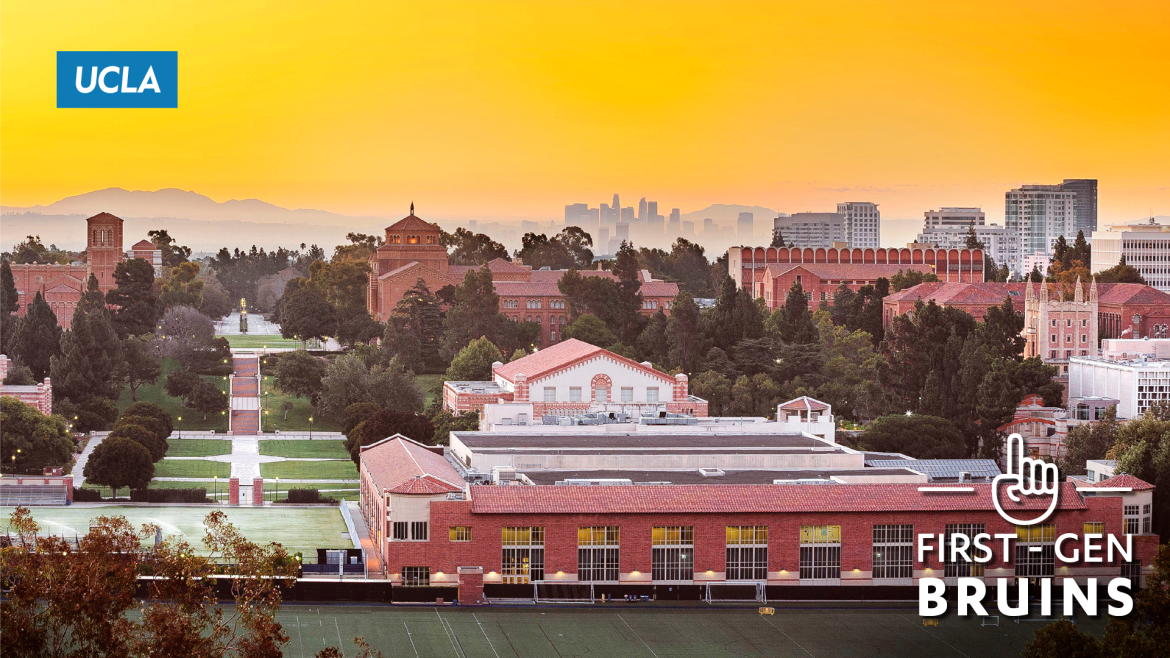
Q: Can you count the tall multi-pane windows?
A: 8